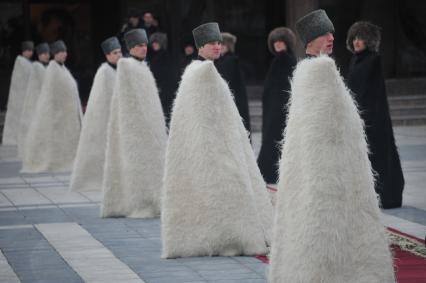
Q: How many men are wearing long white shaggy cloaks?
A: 7